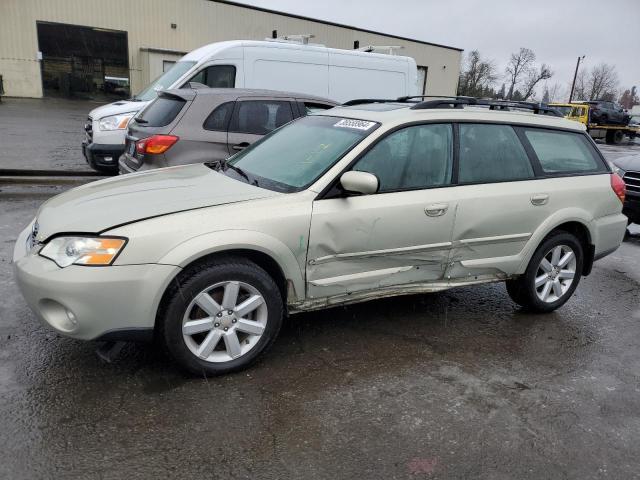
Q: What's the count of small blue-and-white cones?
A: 0